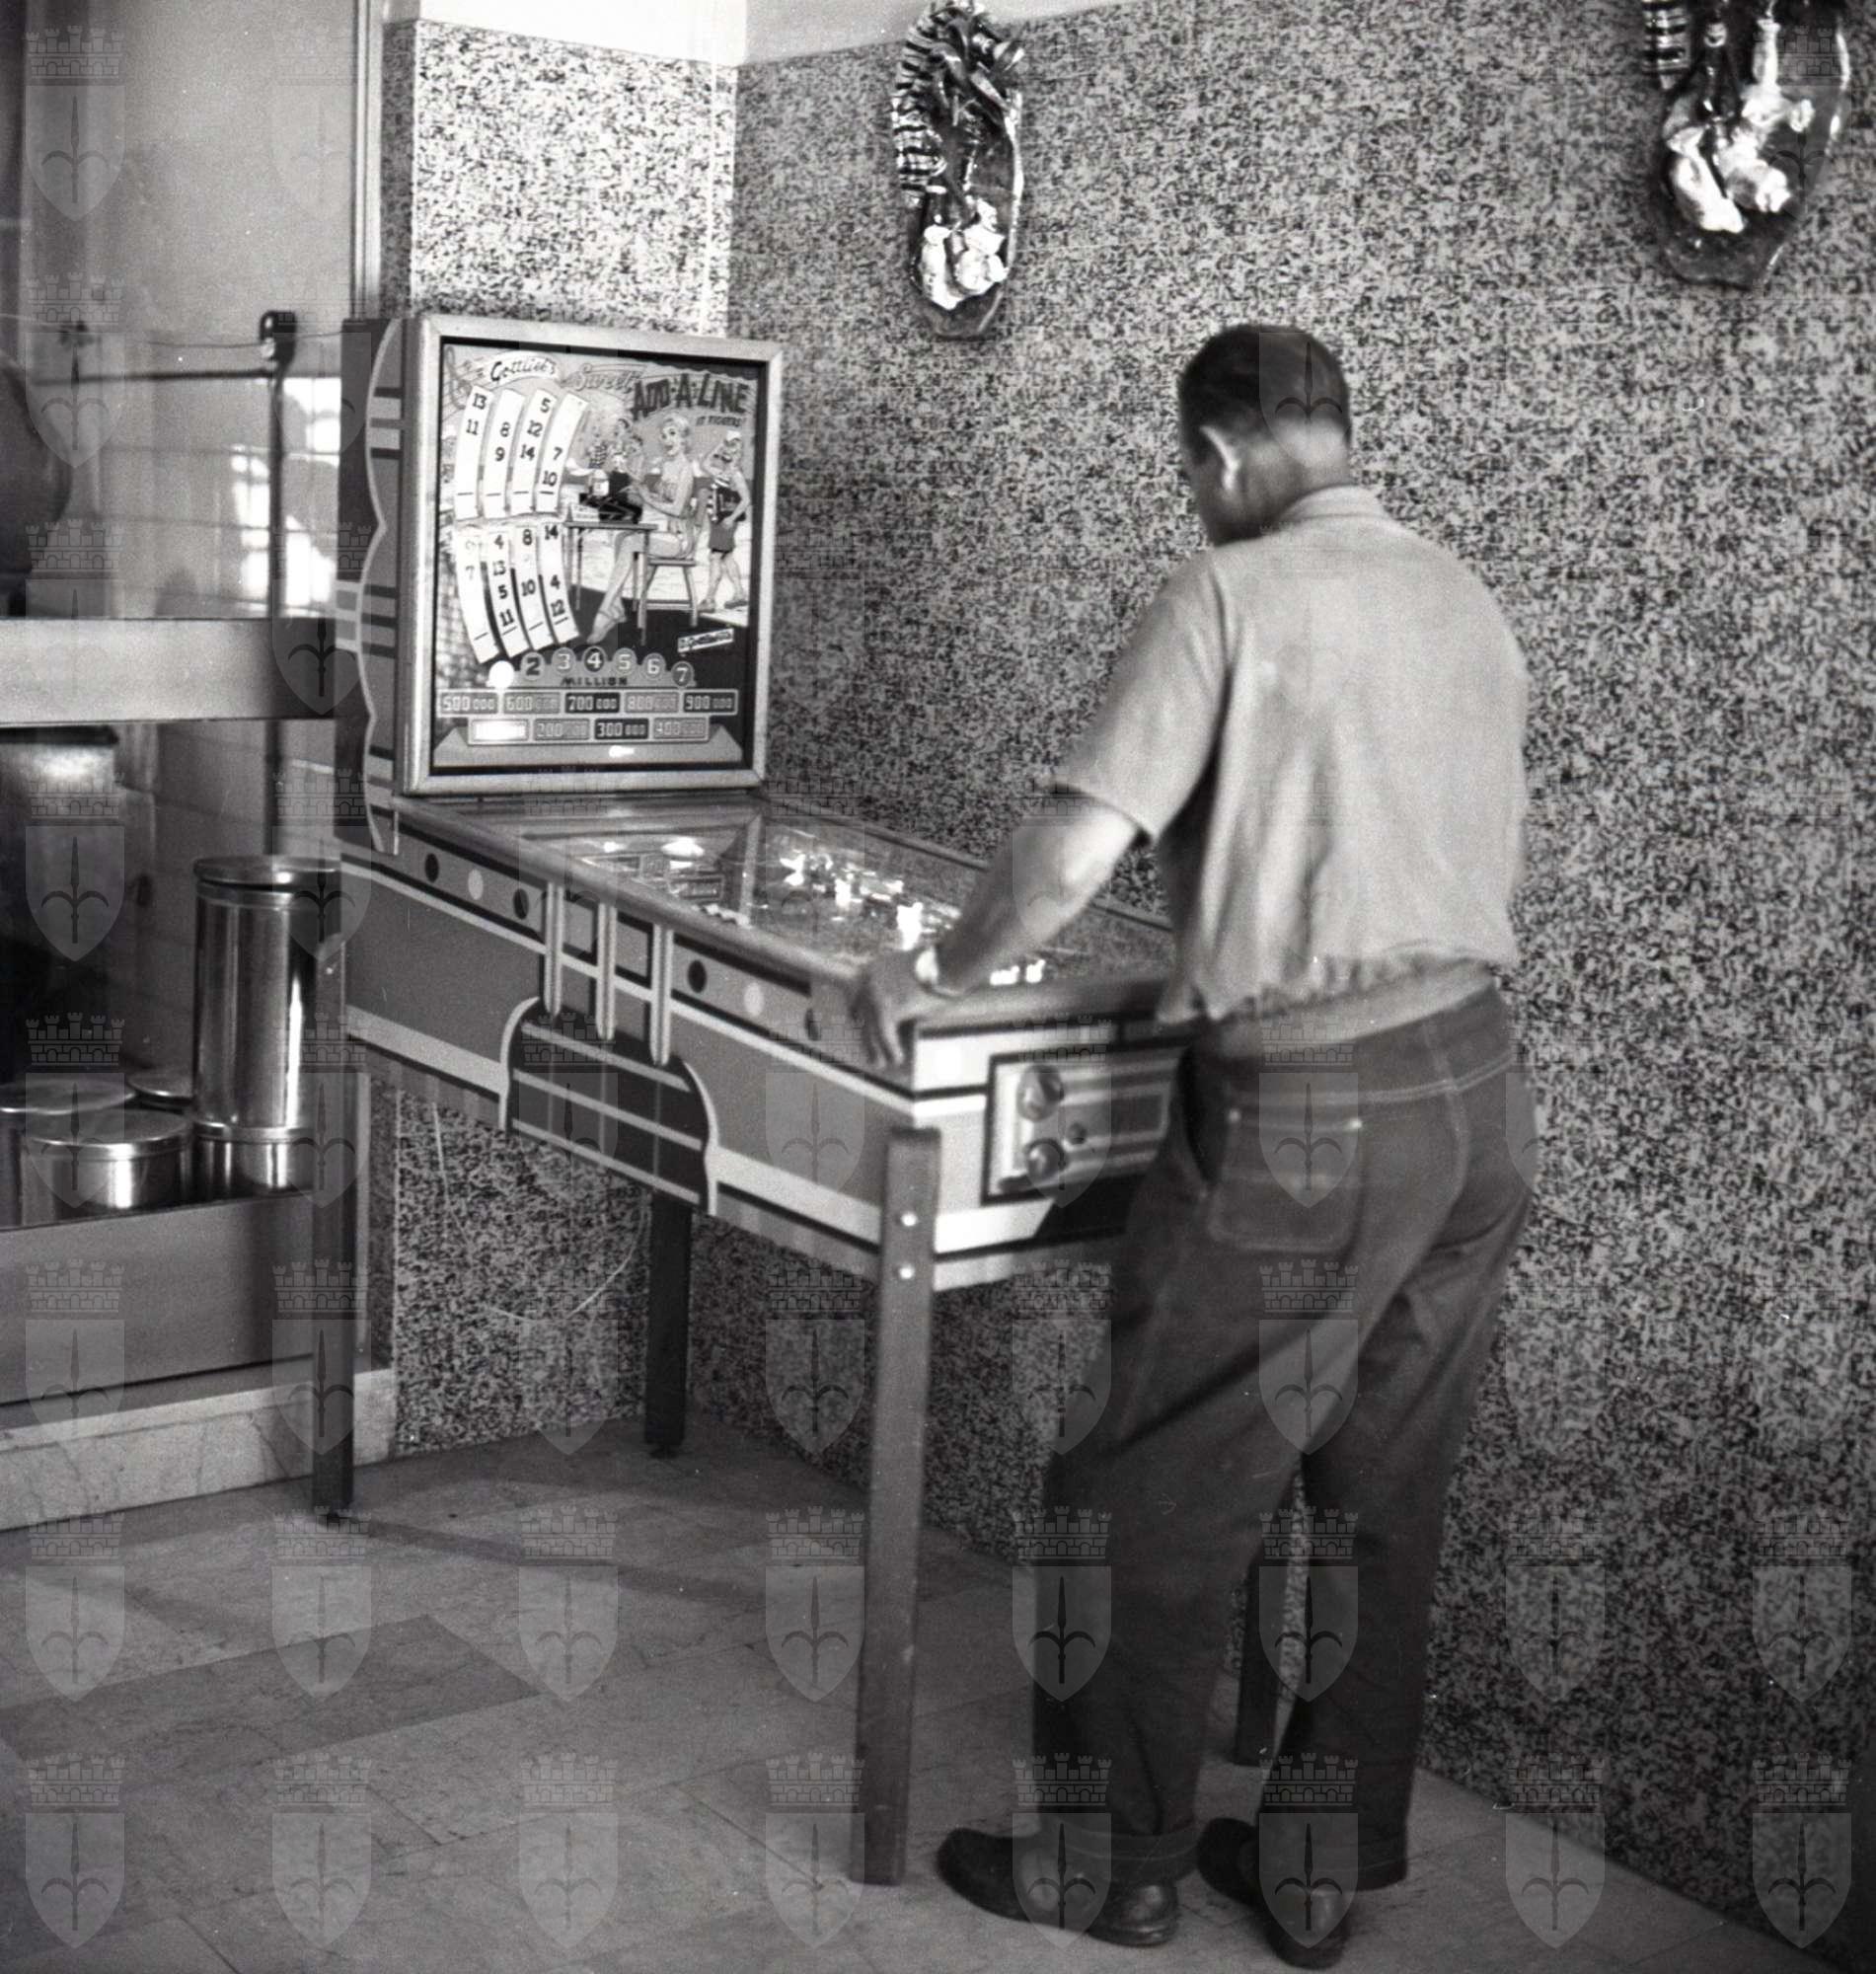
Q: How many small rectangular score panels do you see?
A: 9